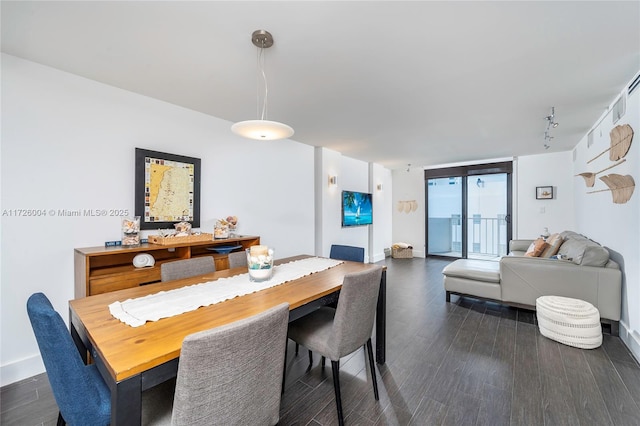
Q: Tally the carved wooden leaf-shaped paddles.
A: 3